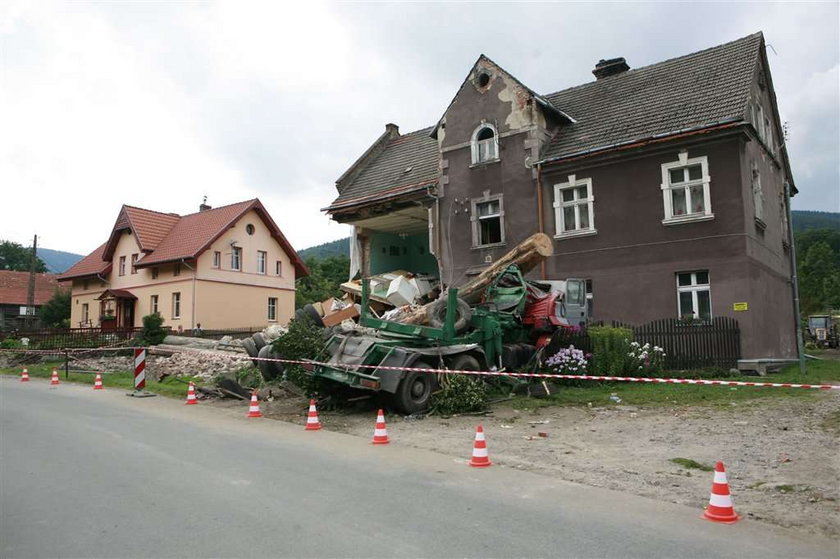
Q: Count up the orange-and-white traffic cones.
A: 9